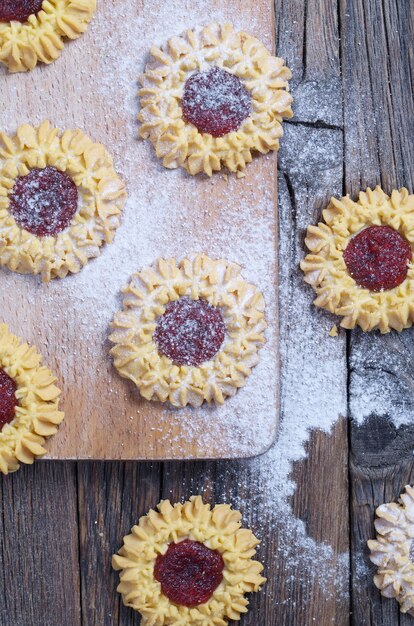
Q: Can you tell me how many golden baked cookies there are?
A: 8